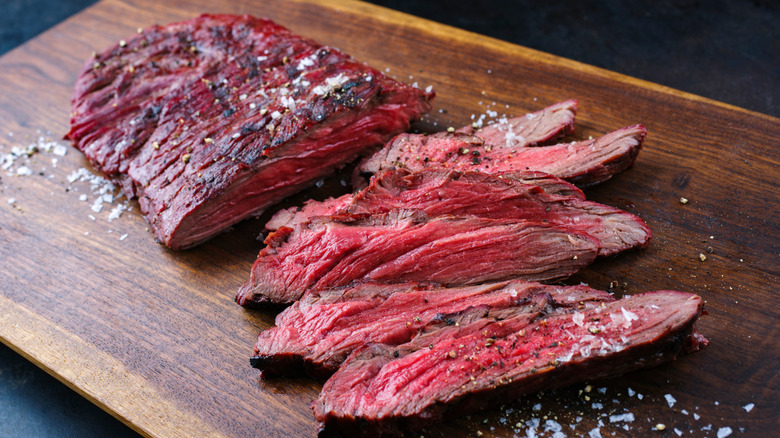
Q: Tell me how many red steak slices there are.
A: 6